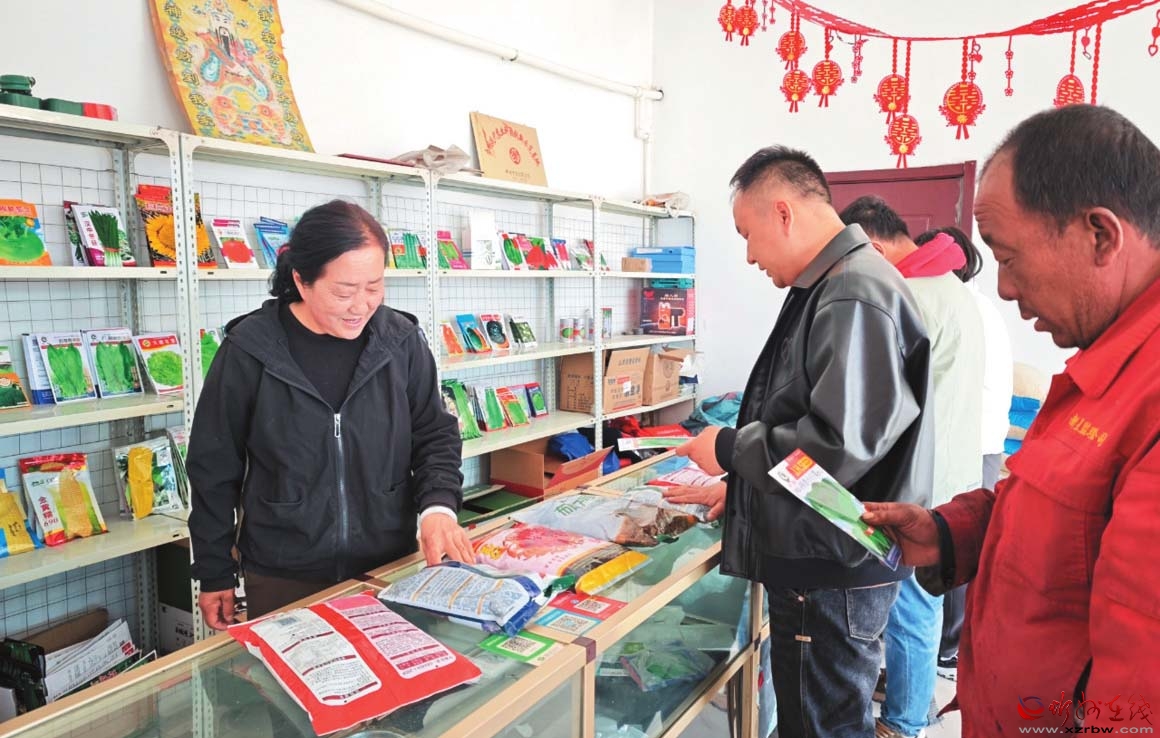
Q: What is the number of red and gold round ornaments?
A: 9